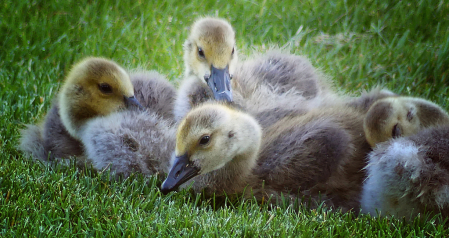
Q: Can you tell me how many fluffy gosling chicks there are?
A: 4